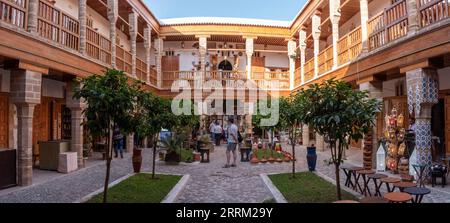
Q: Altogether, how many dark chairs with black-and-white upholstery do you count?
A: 1